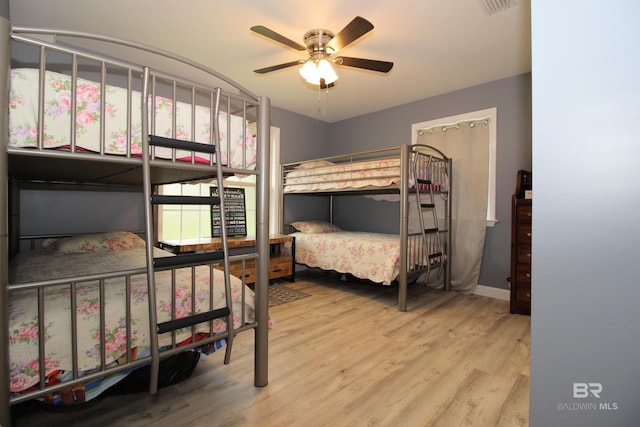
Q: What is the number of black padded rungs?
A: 8